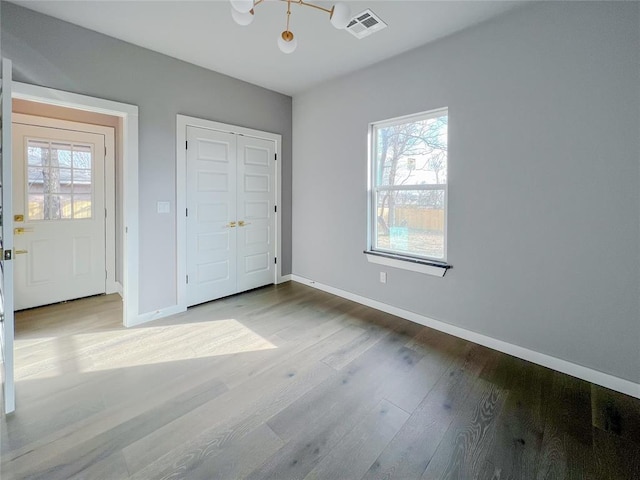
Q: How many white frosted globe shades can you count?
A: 4